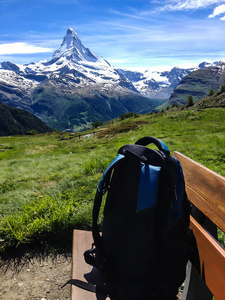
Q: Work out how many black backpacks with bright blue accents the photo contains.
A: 1